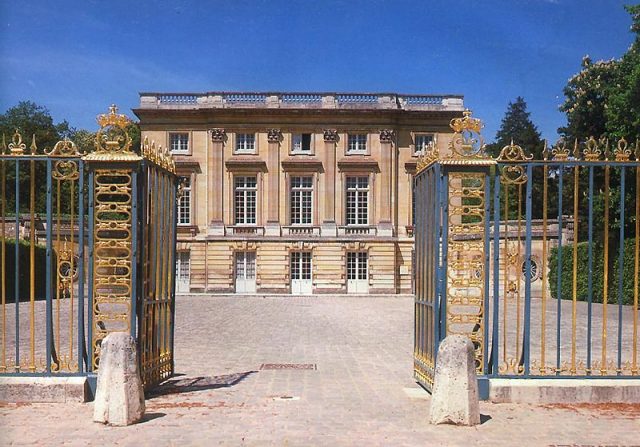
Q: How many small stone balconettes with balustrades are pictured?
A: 3